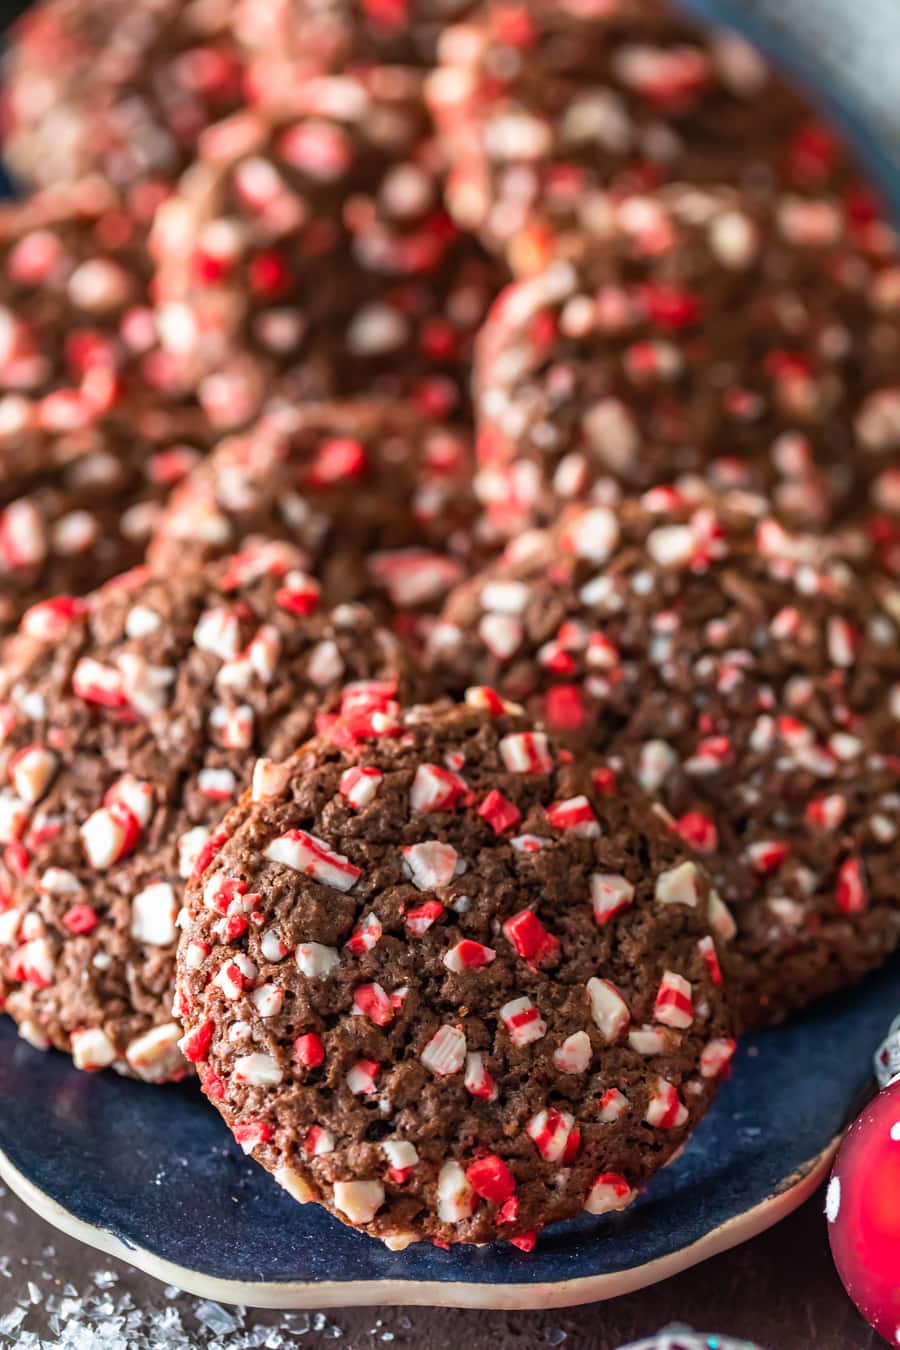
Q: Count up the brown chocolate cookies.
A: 11